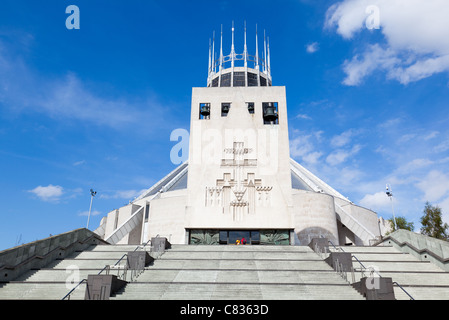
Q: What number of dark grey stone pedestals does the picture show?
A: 6